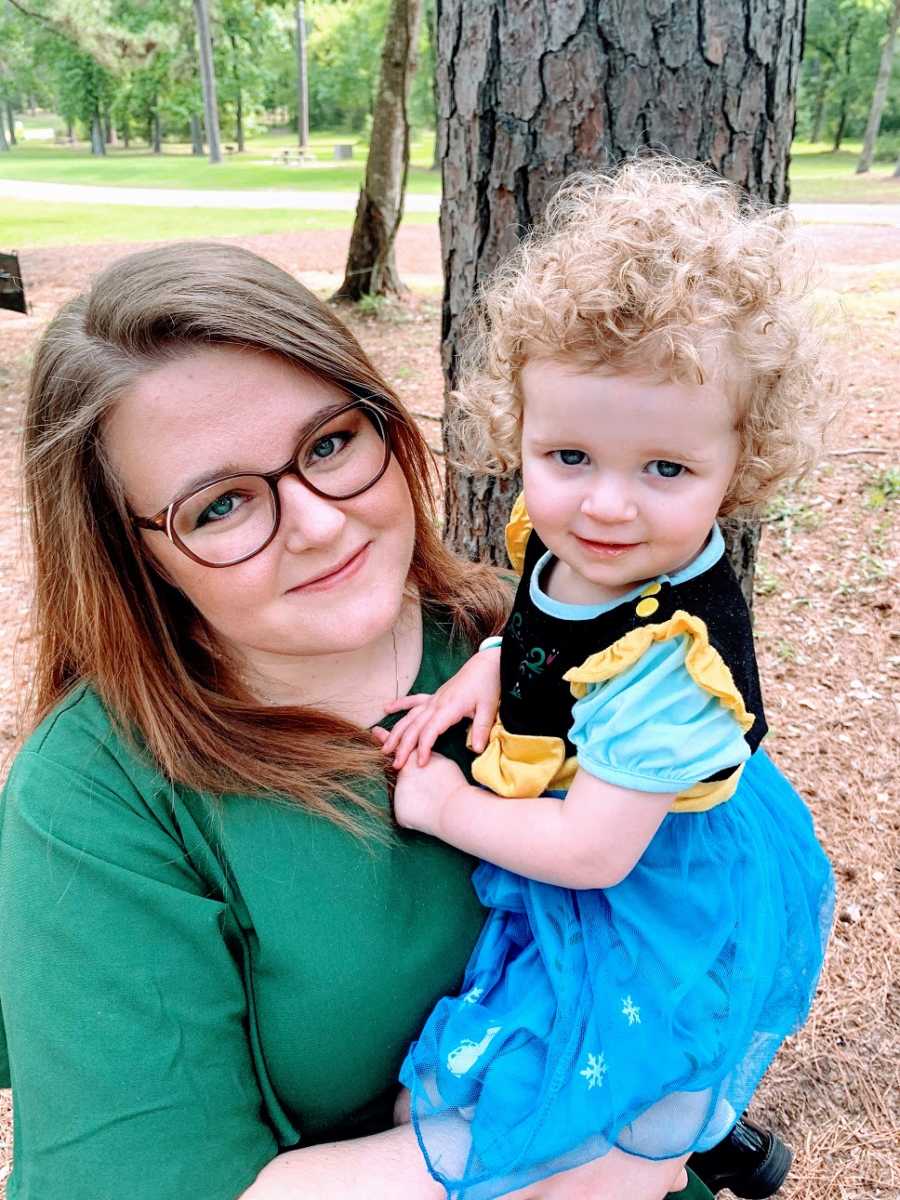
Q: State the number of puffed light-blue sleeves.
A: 1